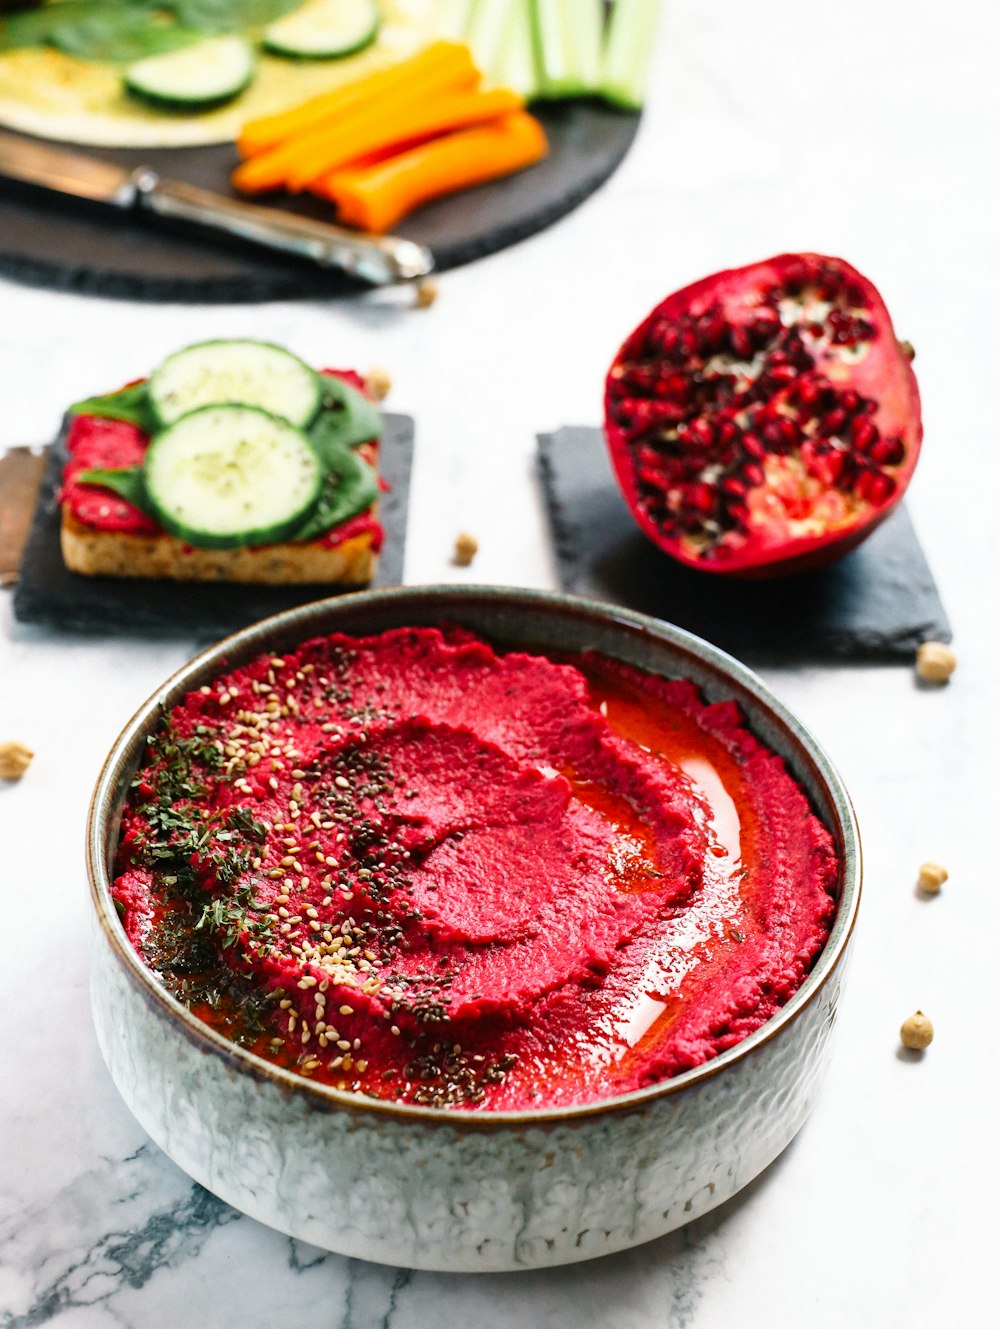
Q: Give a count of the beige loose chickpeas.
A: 7